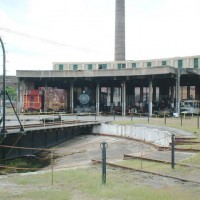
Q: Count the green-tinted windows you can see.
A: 10